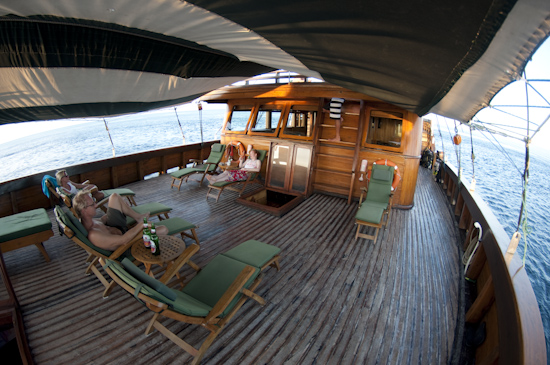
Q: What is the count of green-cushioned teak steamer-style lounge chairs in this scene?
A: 7